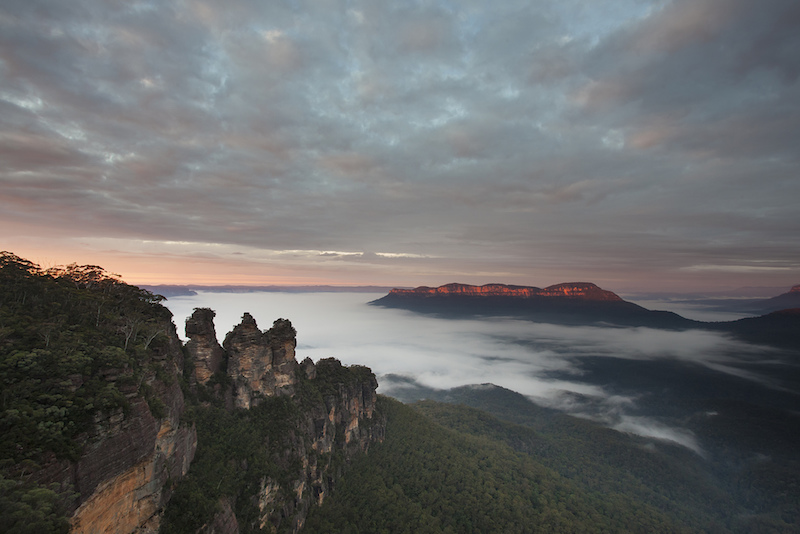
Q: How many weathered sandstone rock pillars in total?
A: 3